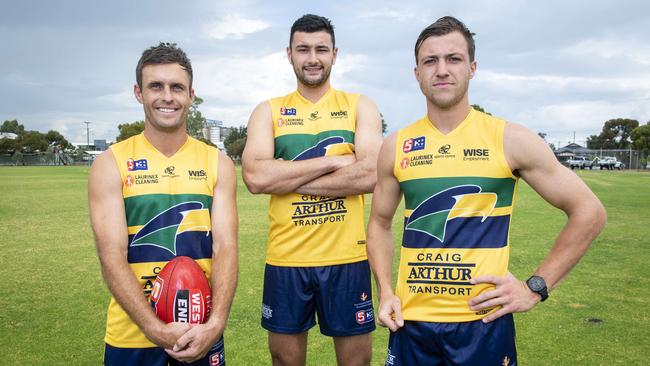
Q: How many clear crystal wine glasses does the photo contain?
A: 0